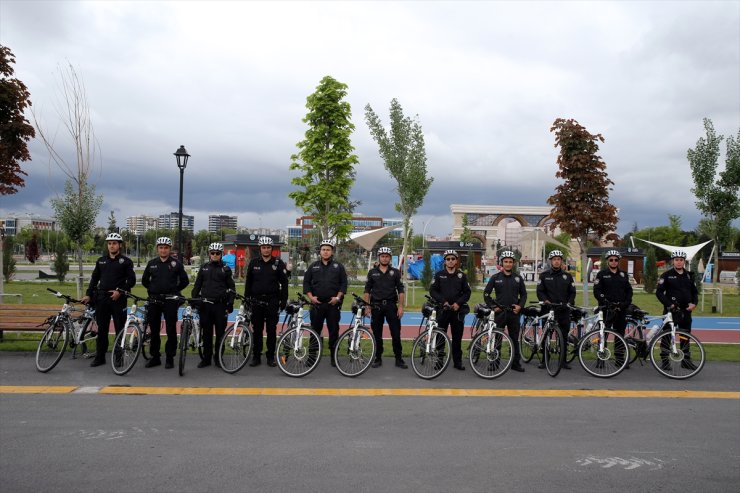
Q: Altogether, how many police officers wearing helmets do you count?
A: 11